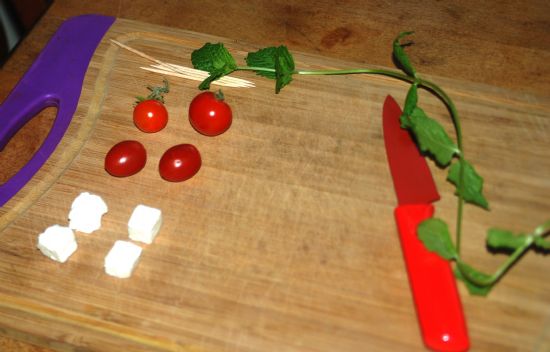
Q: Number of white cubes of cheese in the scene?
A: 4